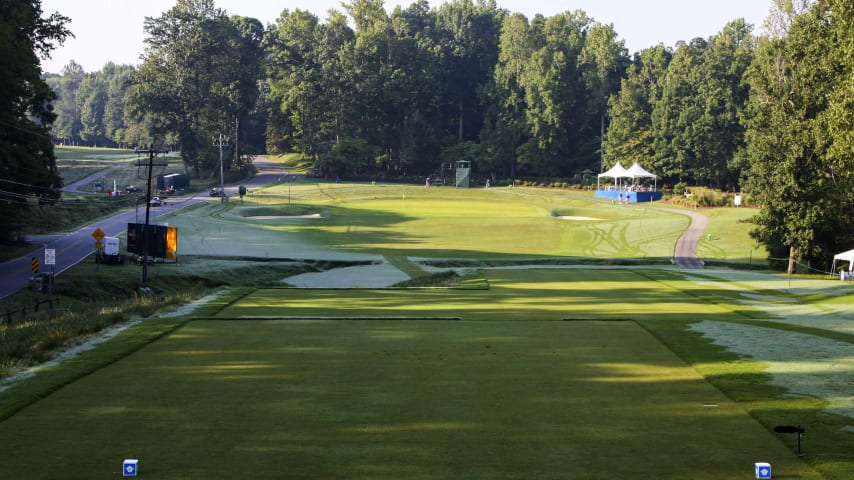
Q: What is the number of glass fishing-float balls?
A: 0